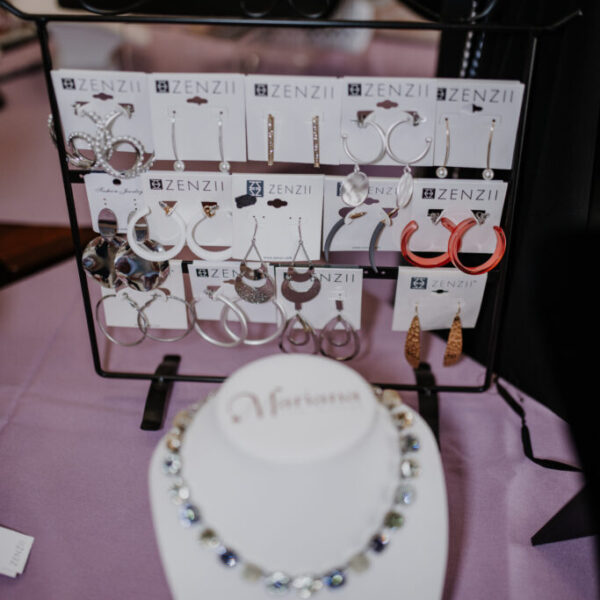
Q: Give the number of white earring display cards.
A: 14